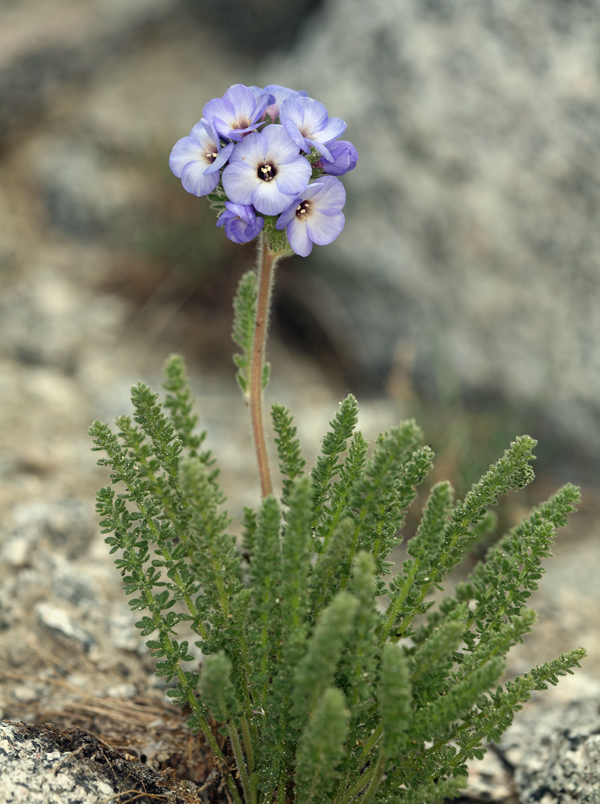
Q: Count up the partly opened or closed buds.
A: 2